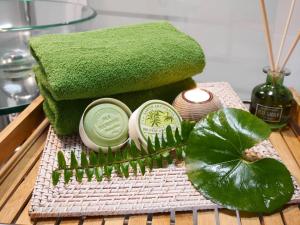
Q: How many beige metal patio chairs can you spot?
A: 0